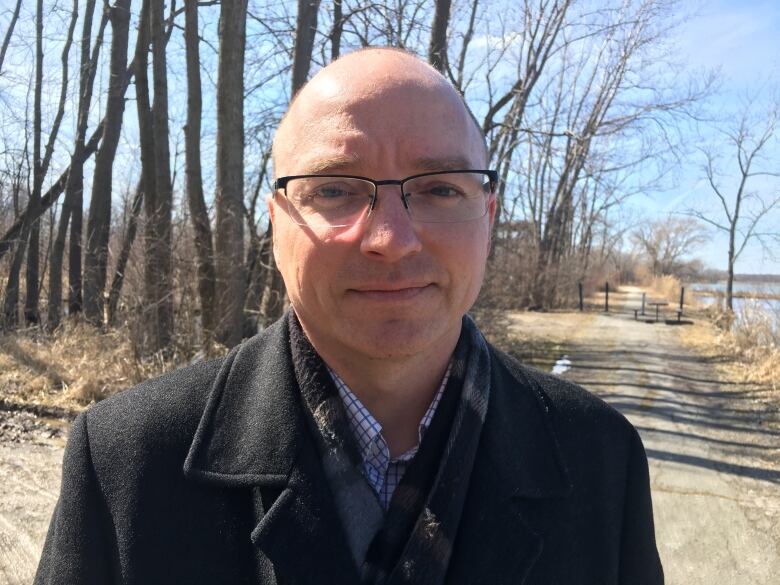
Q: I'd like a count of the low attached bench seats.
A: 2